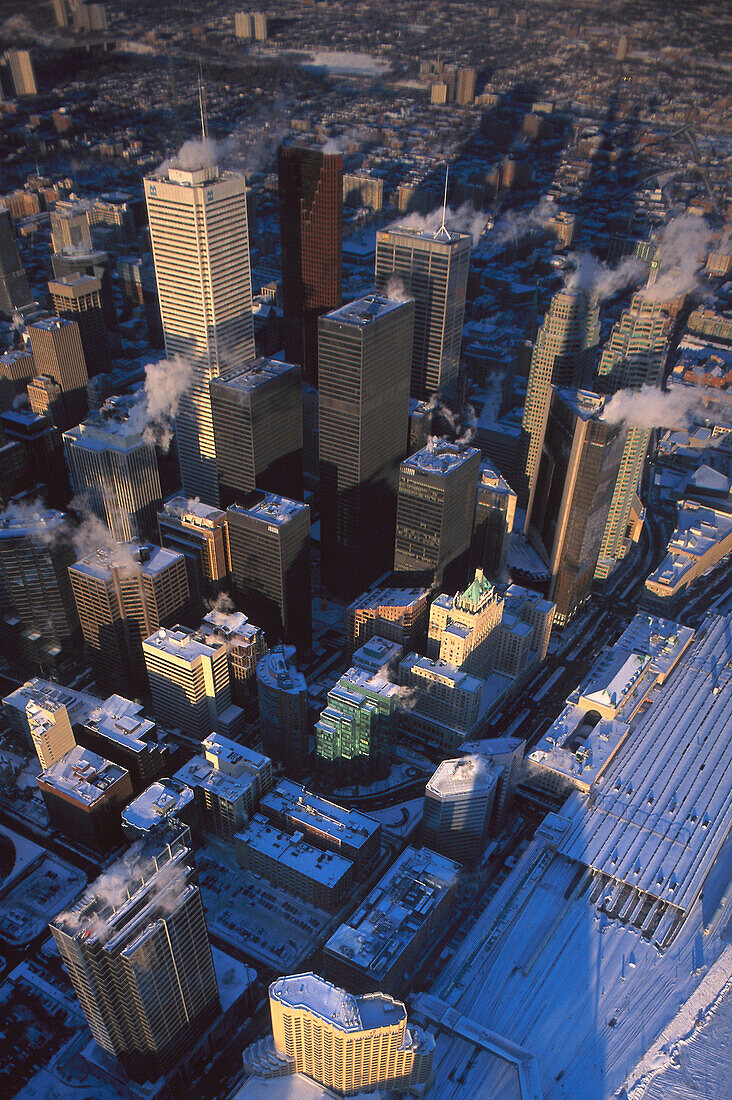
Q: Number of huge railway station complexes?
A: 1